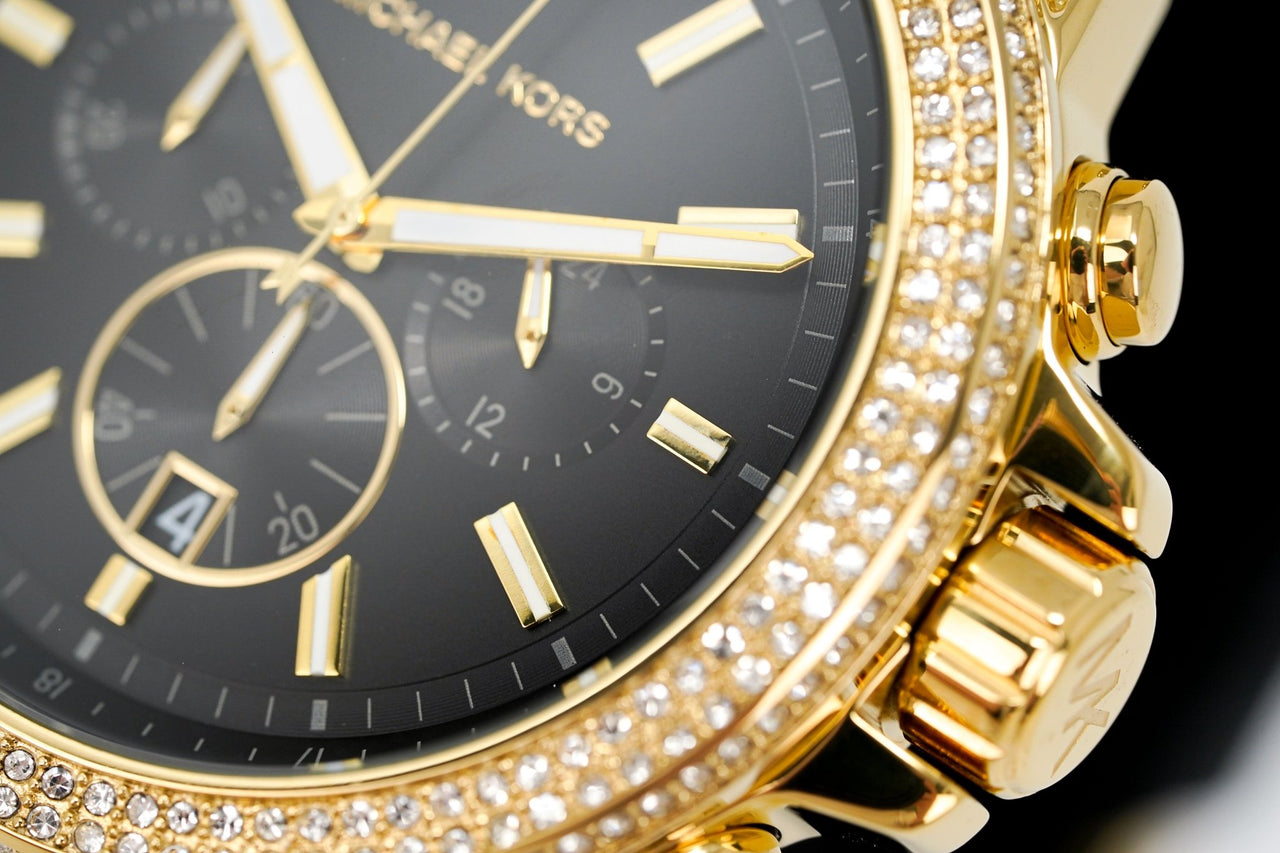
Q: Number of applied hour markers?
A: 9